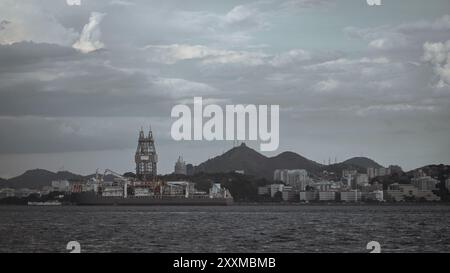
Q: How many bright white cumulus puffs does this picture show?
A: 2